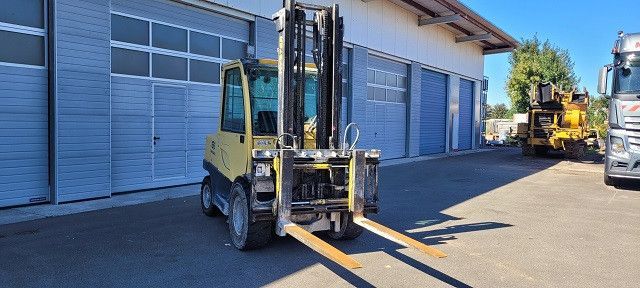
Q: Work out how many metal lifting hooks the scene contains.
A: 2